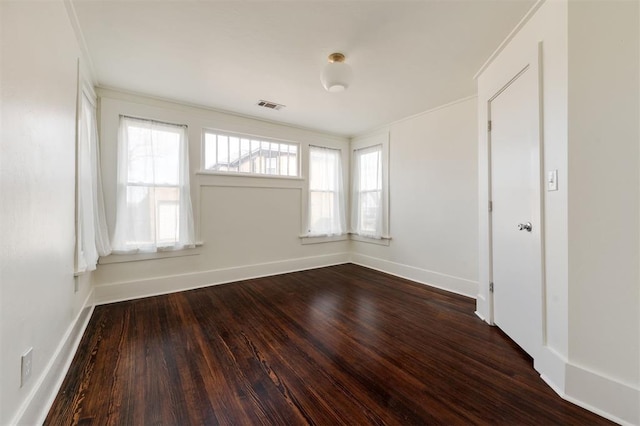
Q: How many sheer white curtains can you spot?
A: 4